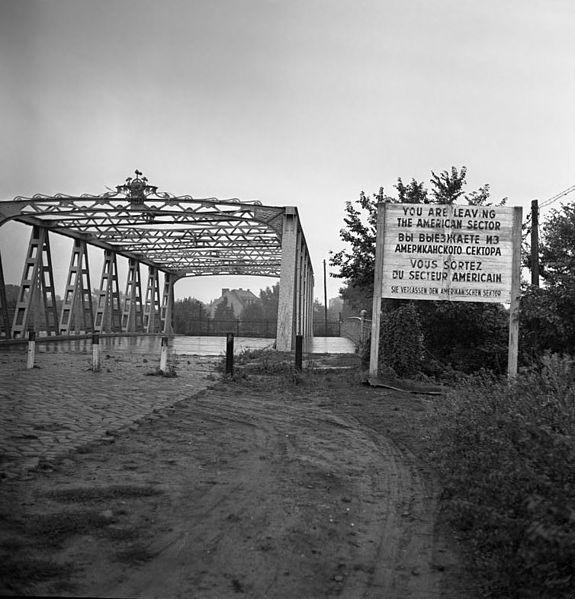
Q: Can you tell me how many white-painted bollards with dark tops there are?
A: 3